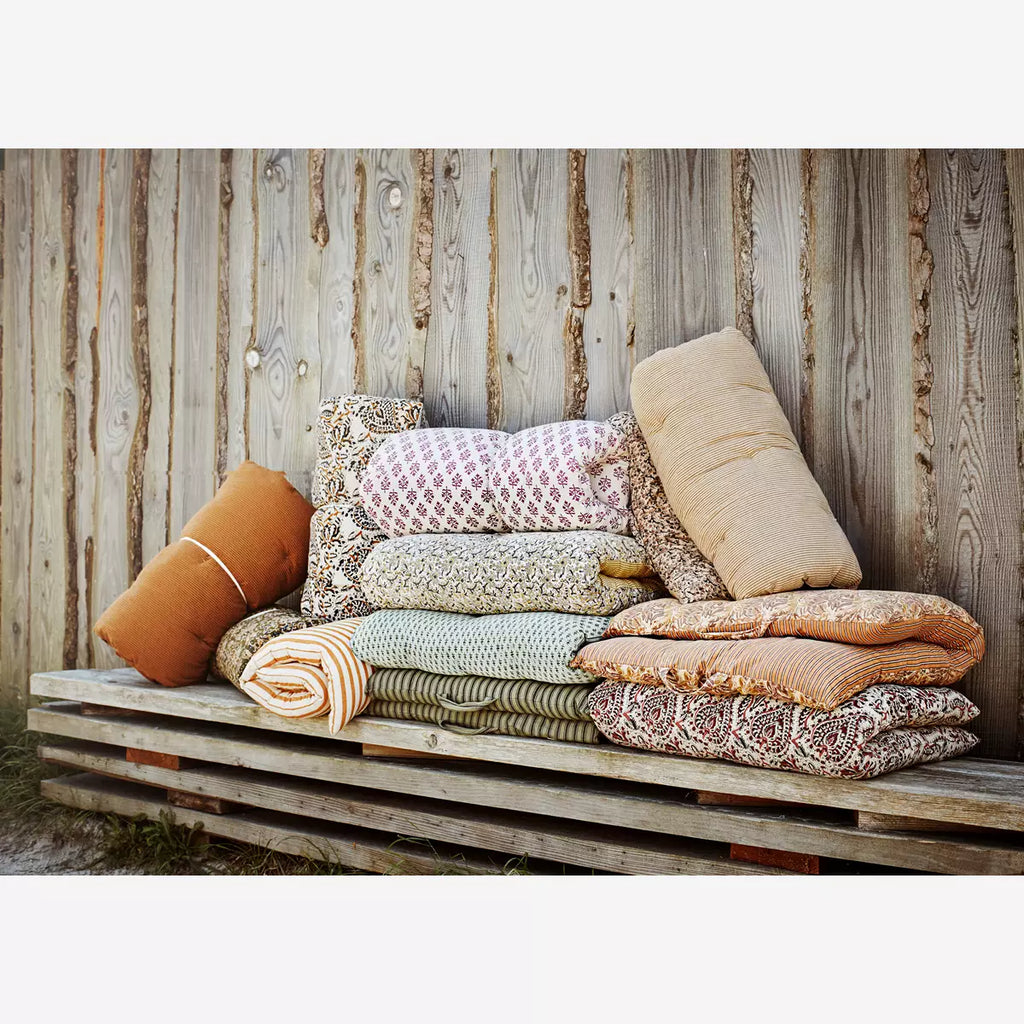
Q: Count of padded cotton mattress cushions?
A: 12